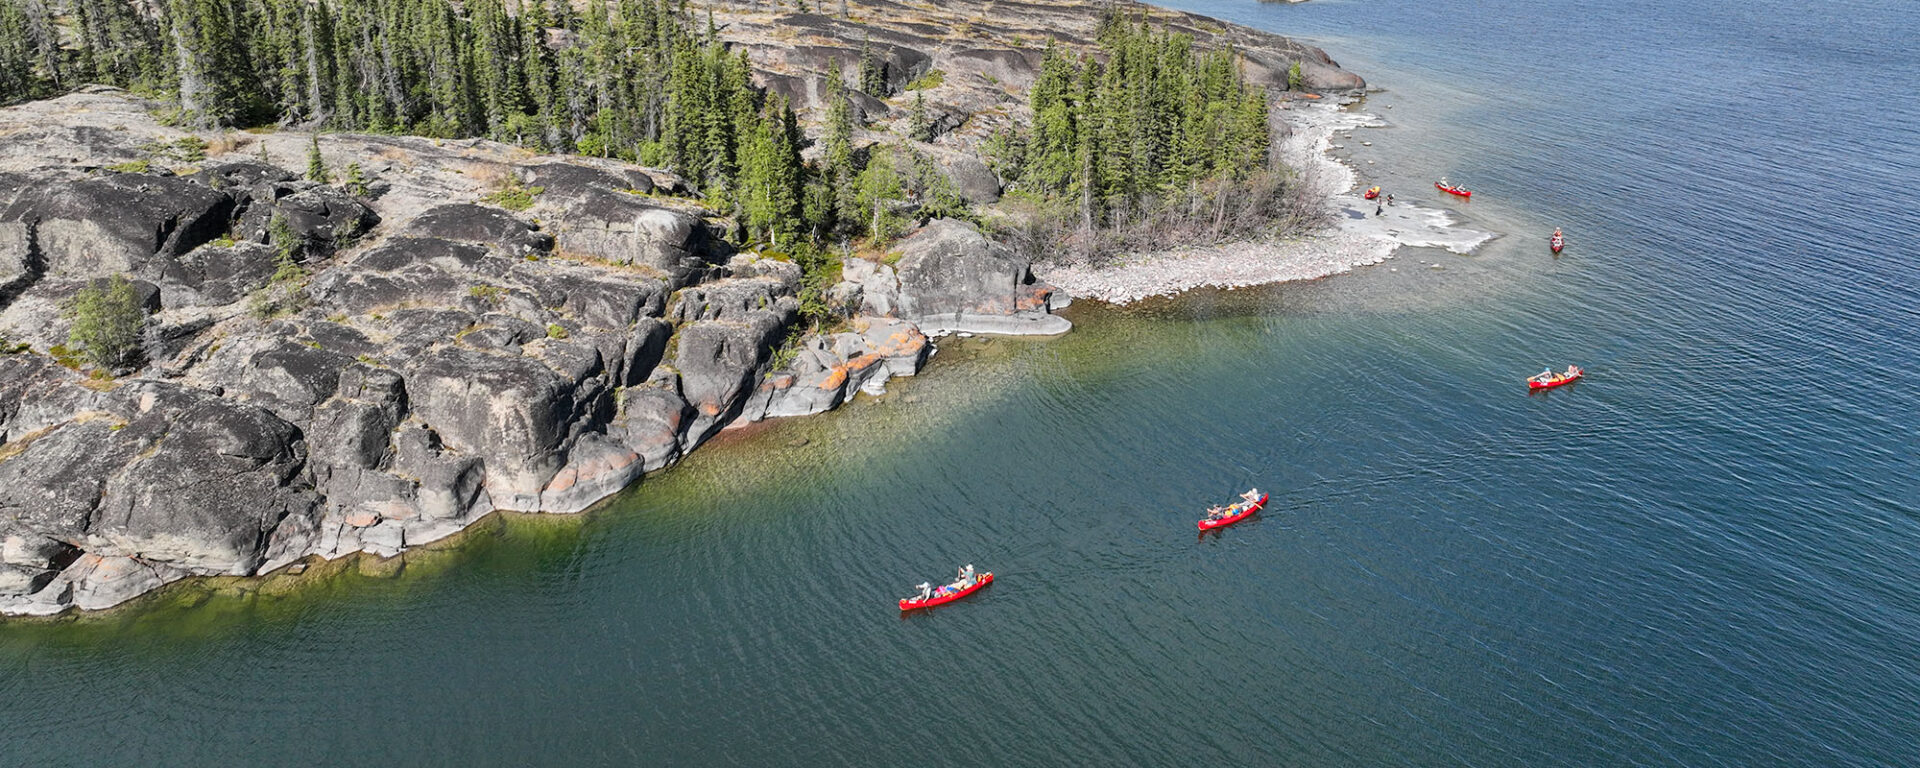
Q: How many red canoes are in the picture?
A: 6